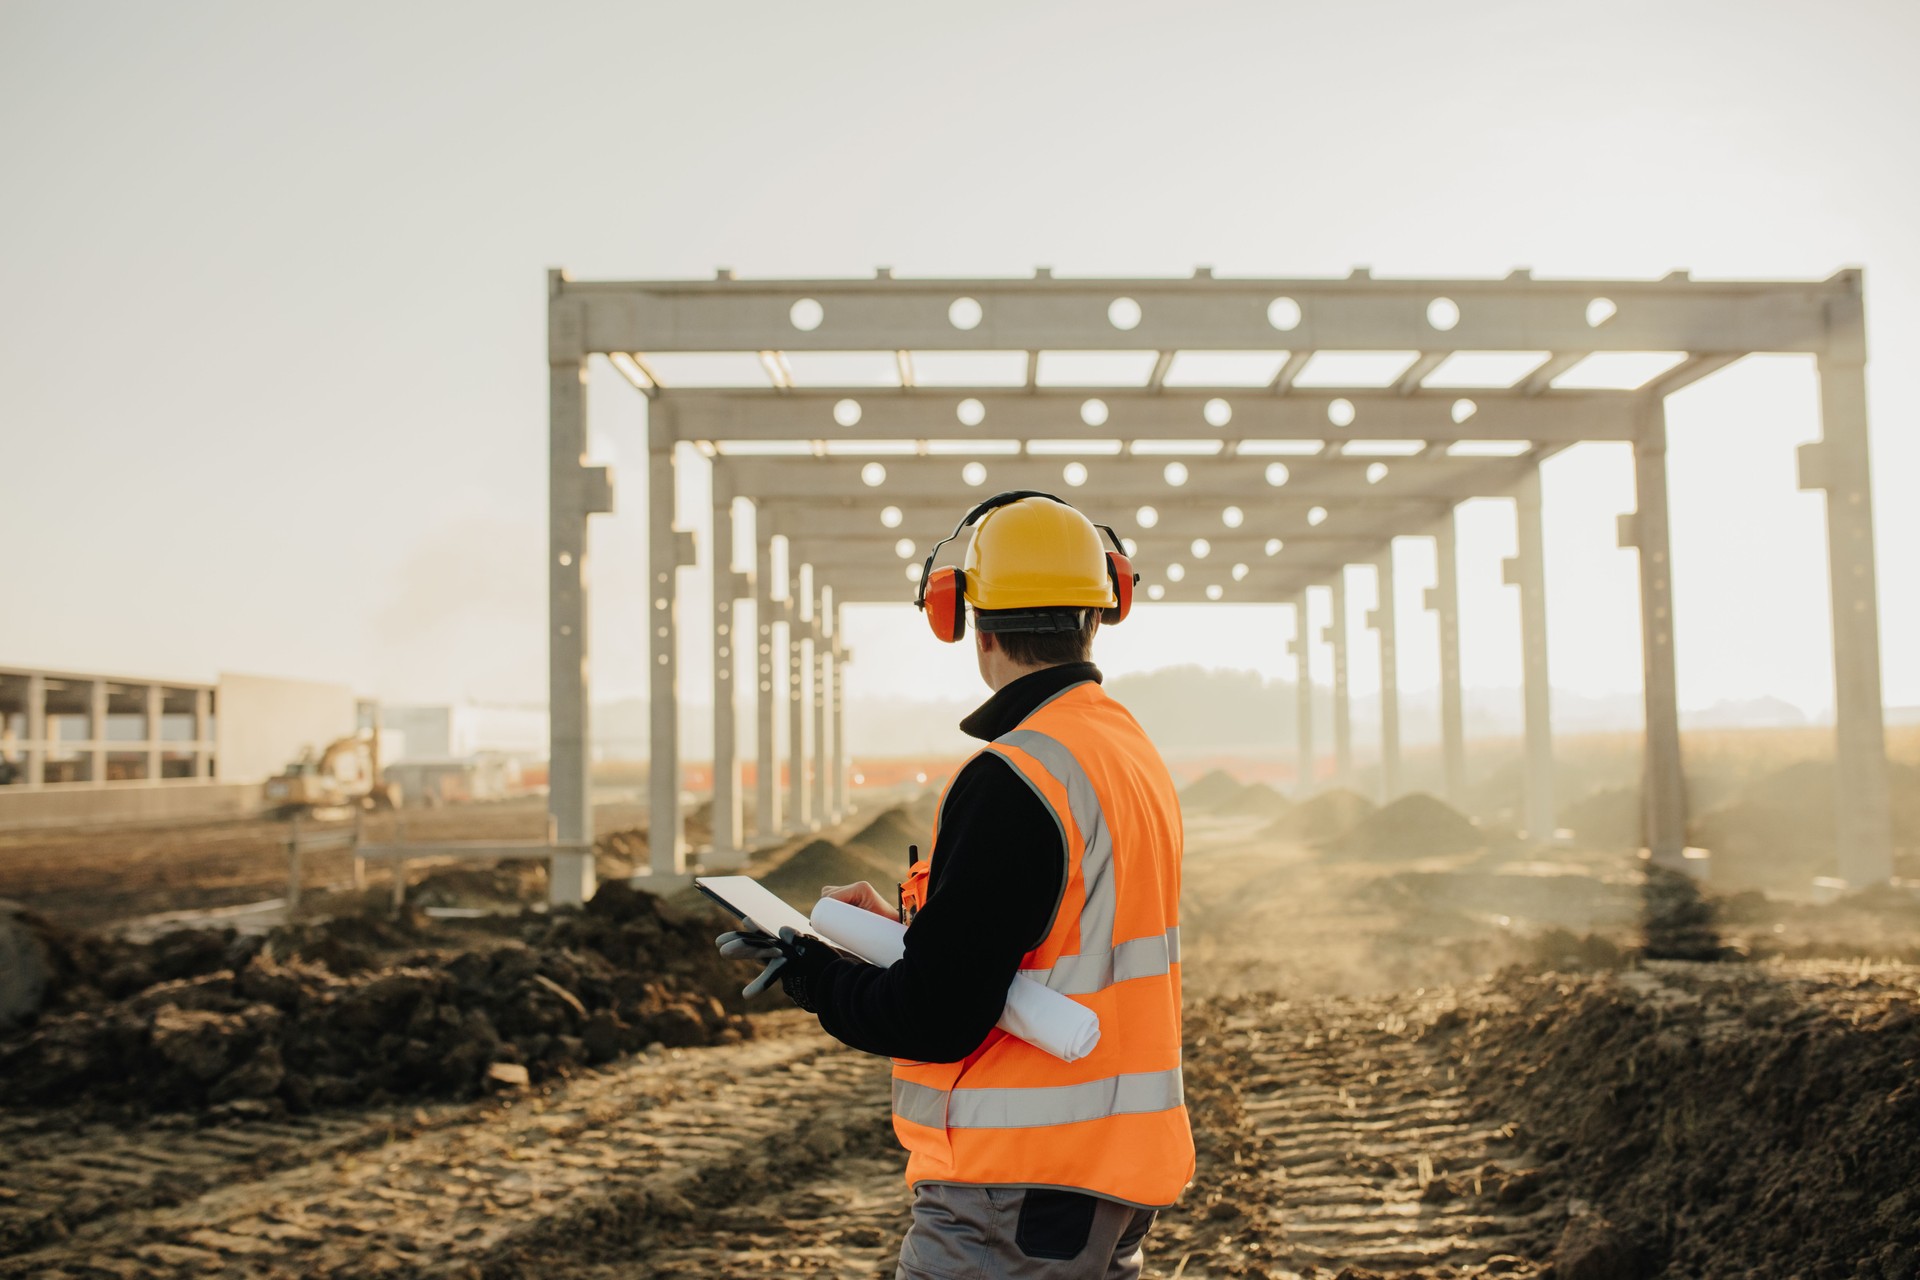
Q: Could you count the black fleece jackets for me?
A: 1